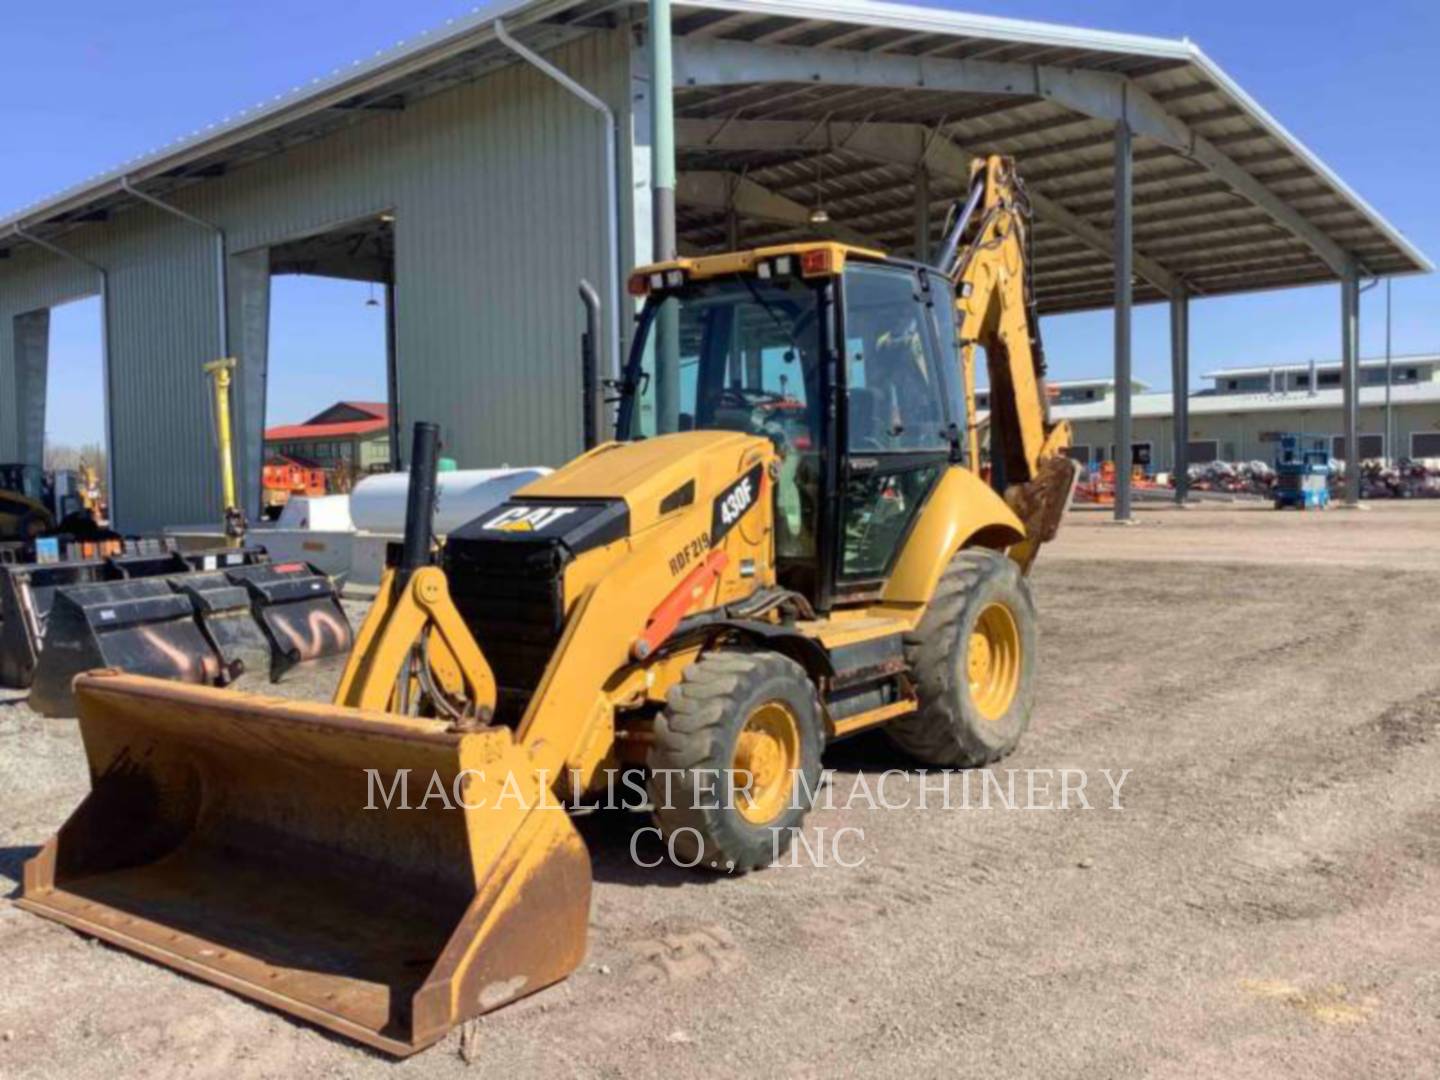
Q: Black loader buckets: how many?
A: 2